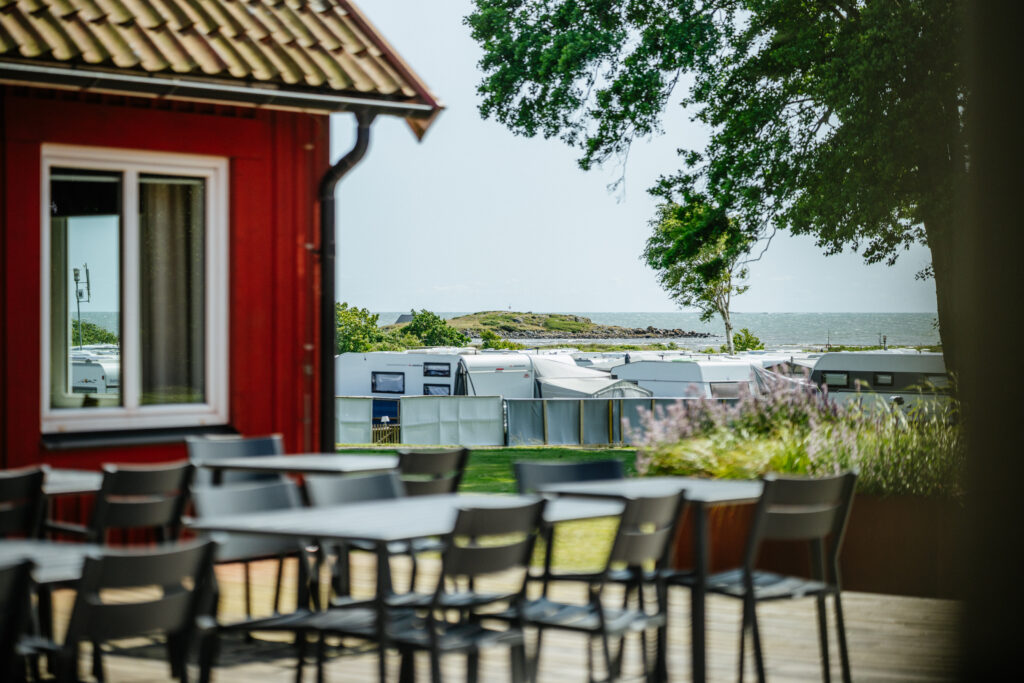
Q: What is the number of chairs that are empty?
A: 12